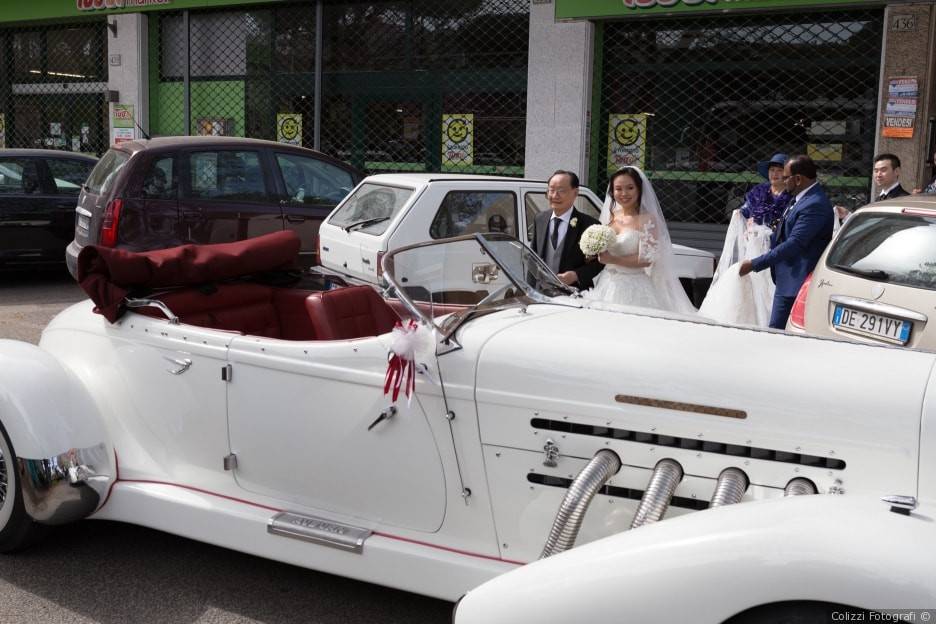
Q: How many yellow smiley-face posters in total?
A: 3